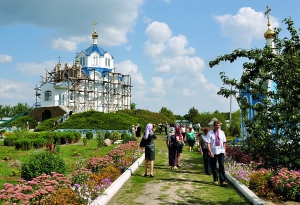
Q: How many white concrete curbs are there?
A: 2